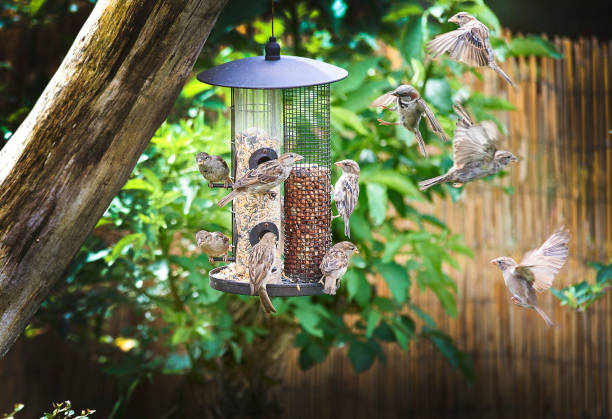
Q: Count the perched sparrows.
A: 6